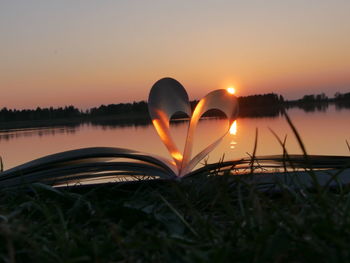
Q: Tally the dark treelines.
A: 1